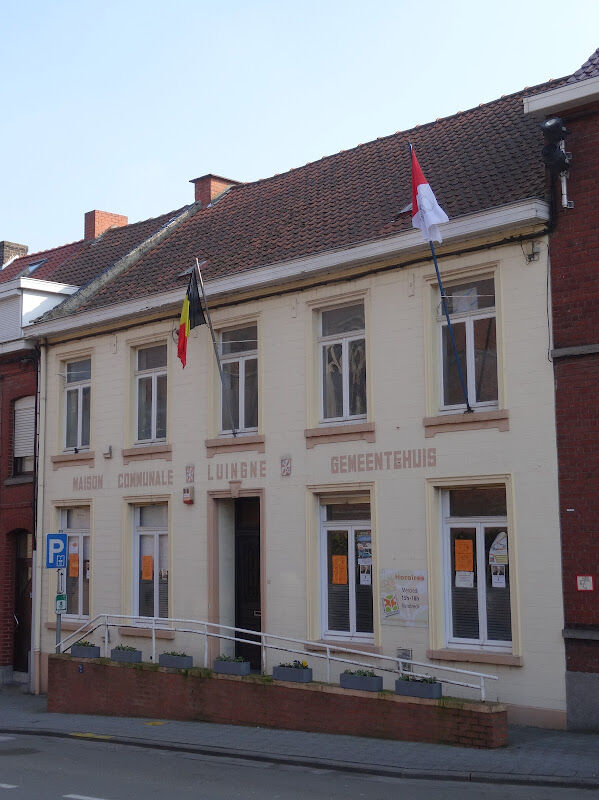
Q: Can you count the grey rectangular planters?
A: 7